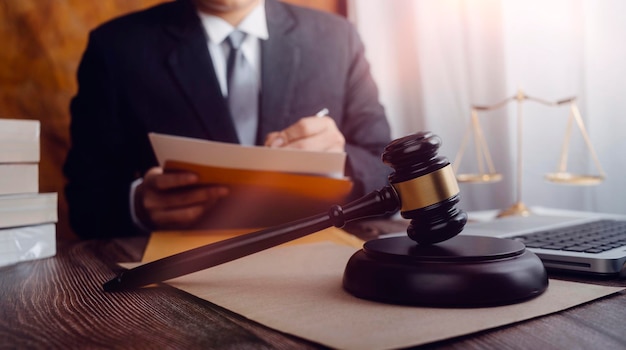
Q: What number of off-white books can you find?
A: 4